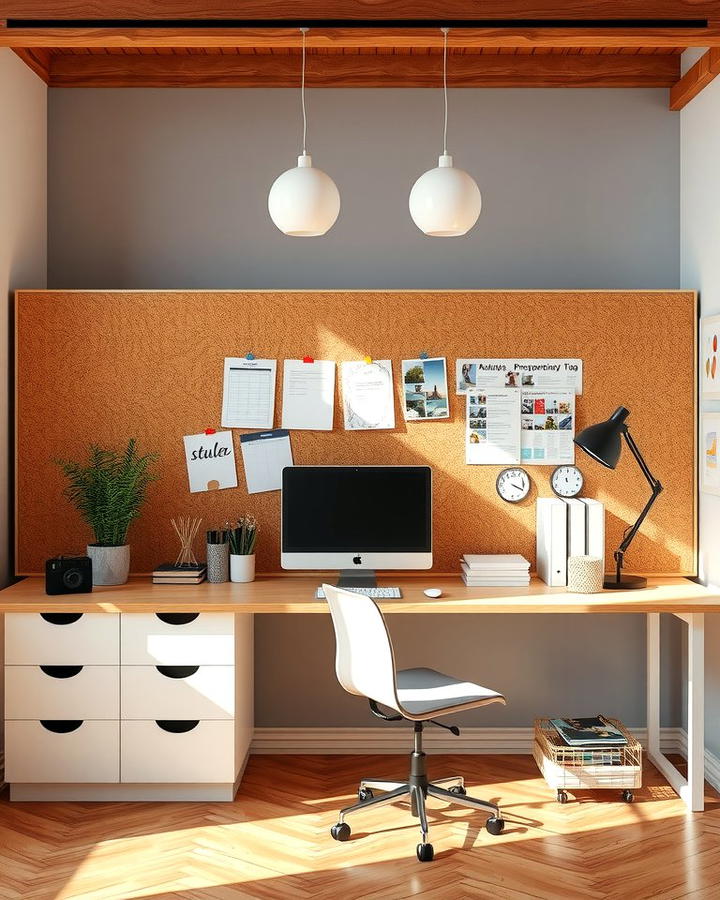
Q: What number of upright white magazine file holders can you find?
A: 3